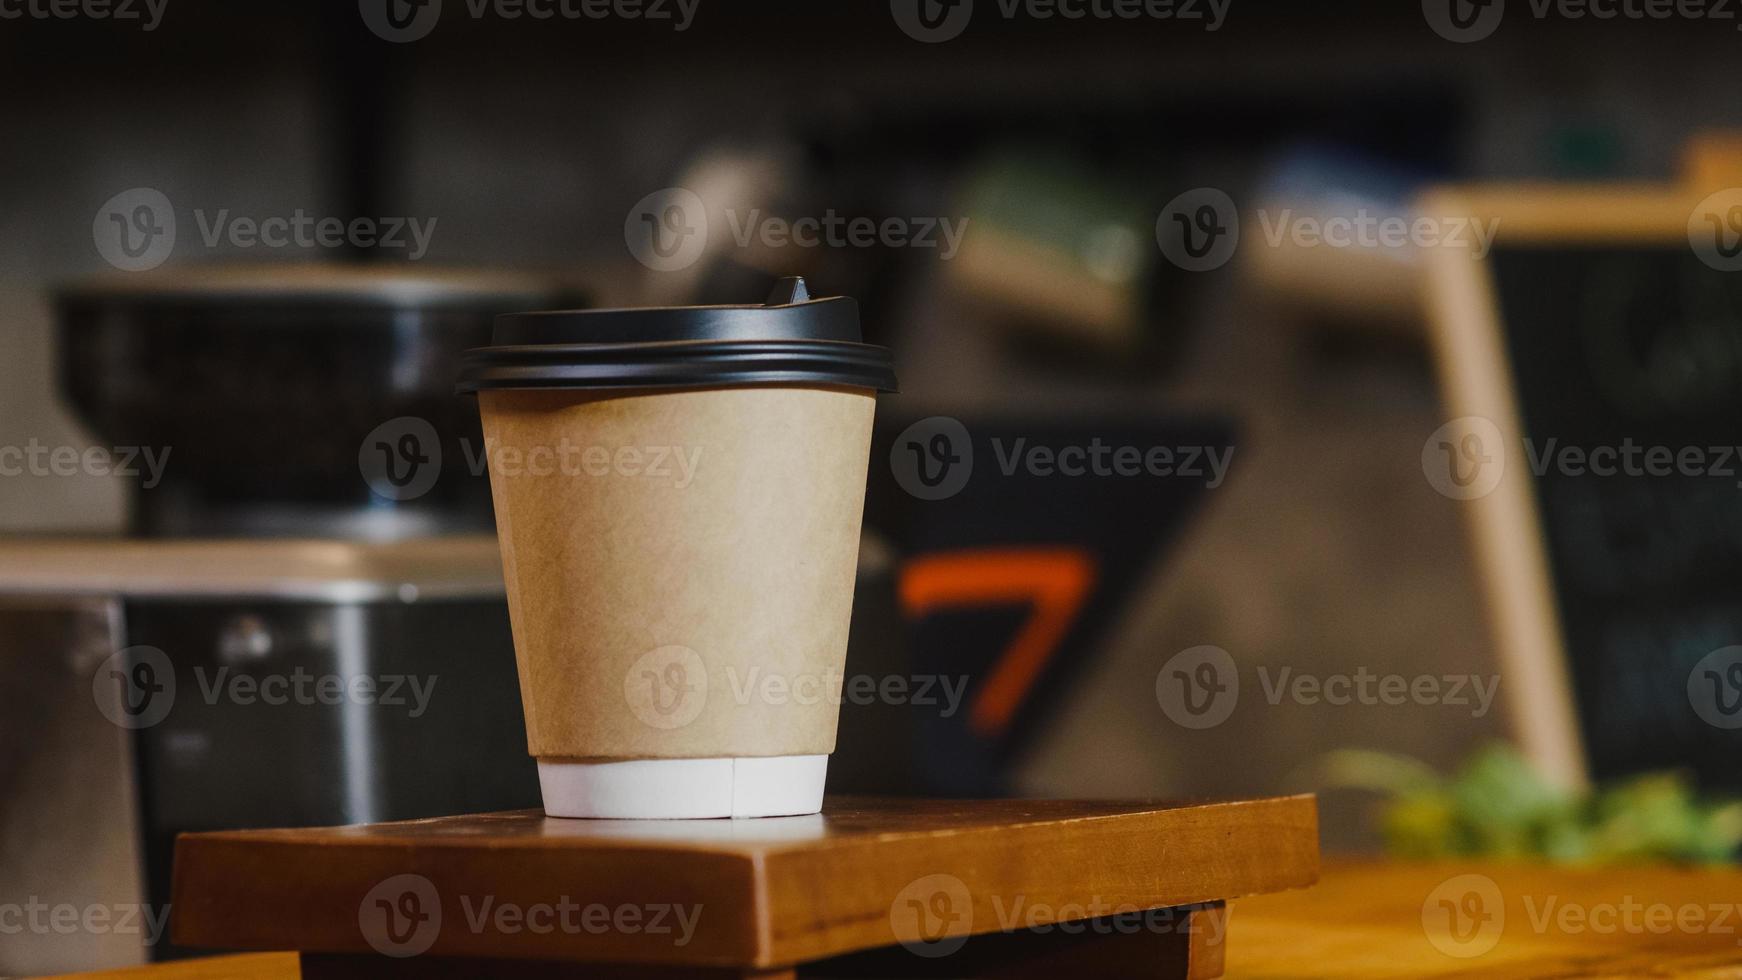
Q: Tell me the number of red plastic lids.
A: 0